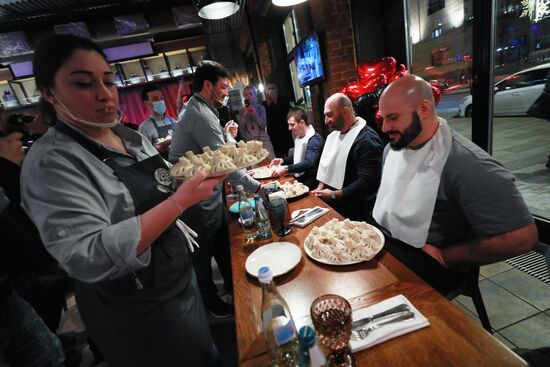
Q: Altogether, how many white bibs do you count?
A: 3